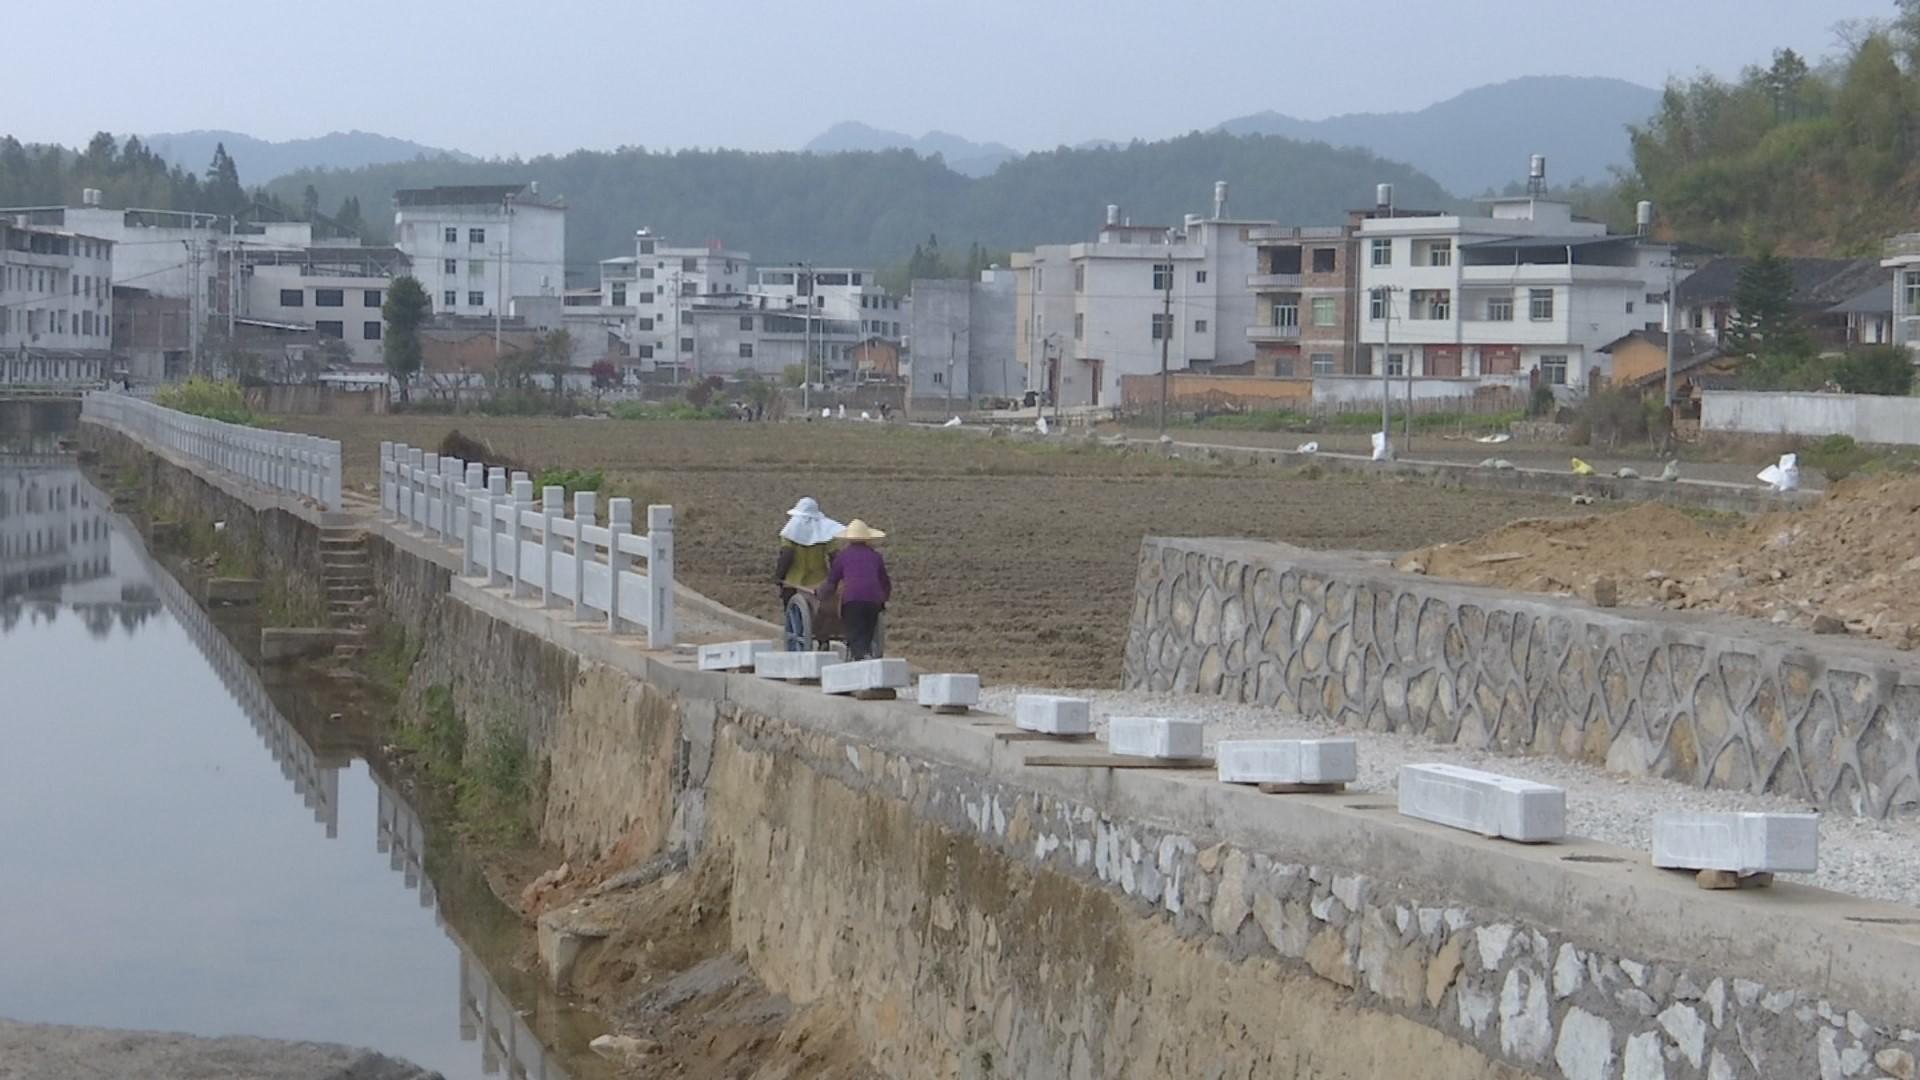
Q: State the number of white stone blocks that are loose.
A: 9